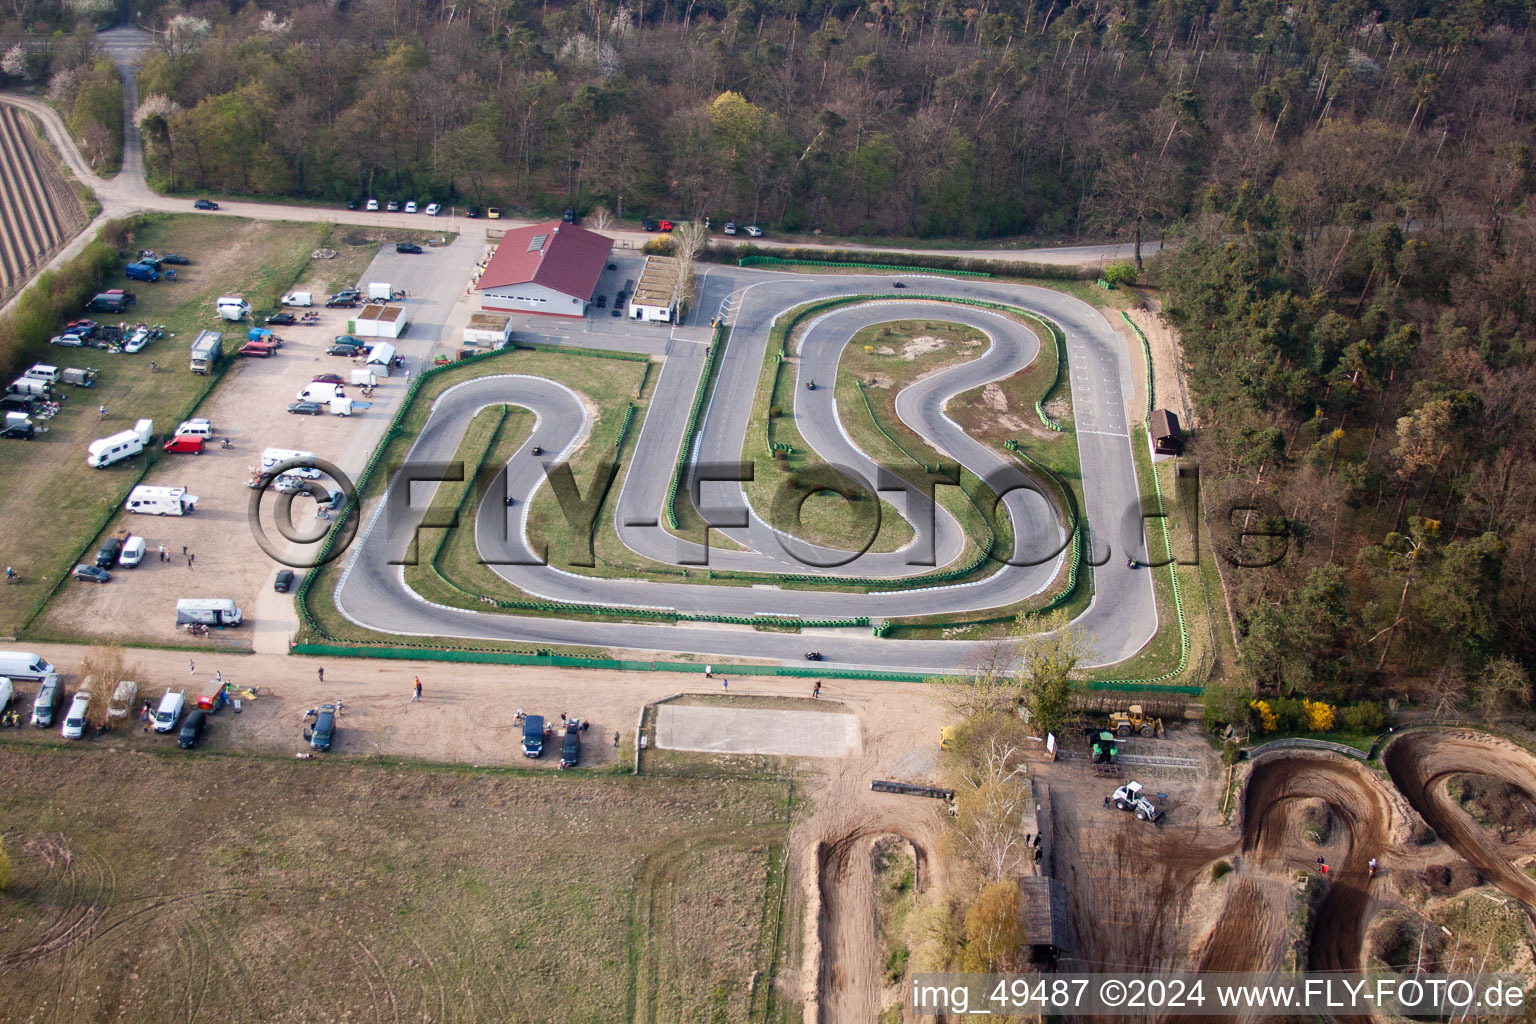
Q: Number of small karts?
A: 6